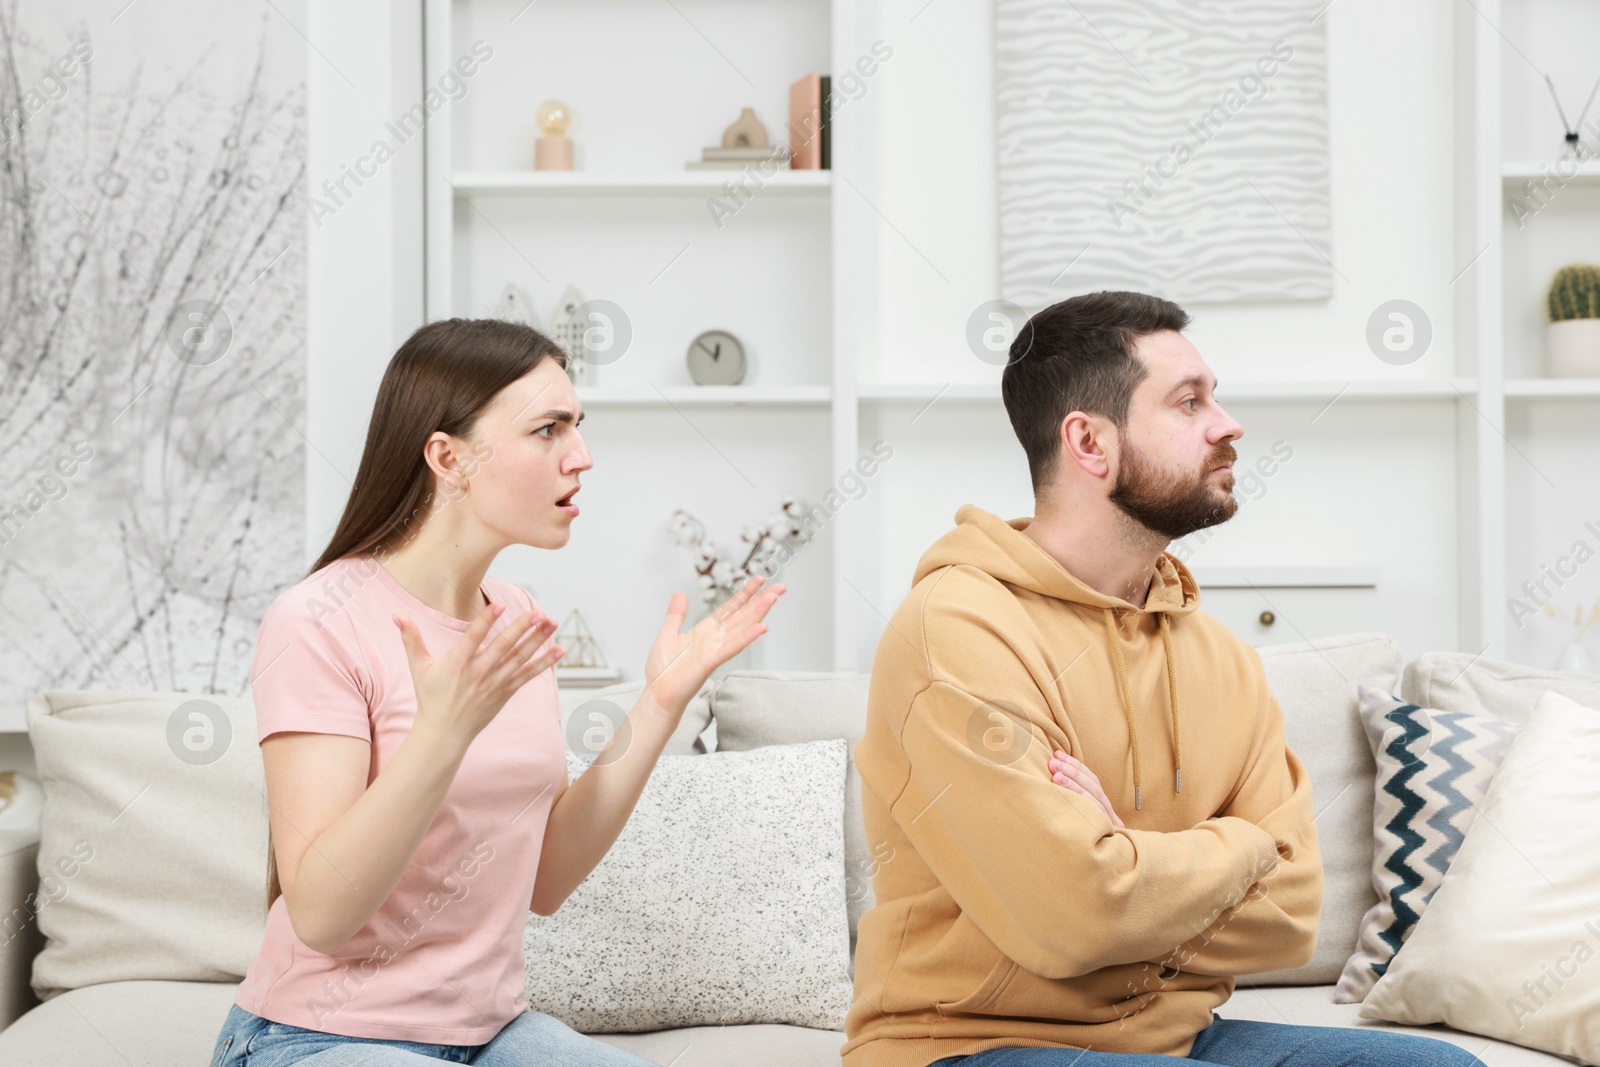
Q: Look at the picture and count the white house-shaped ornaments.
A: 2